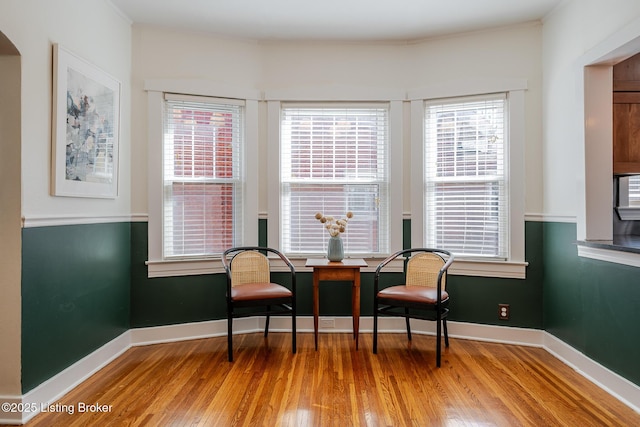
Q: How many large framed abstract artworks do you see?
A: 1